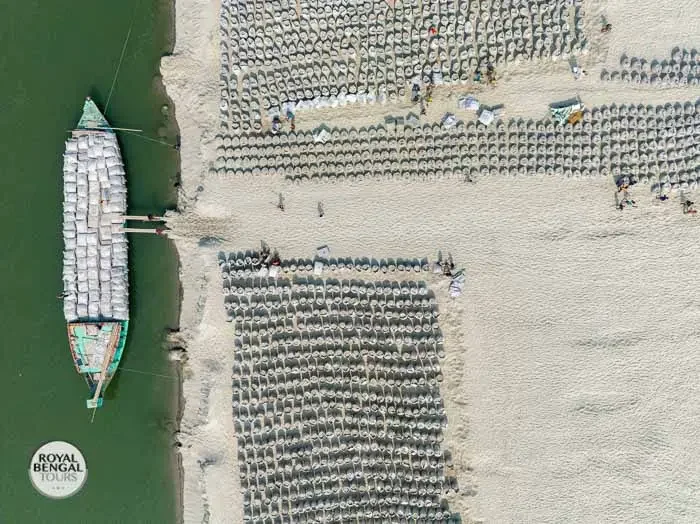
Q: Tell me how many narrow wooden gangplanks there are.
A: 2